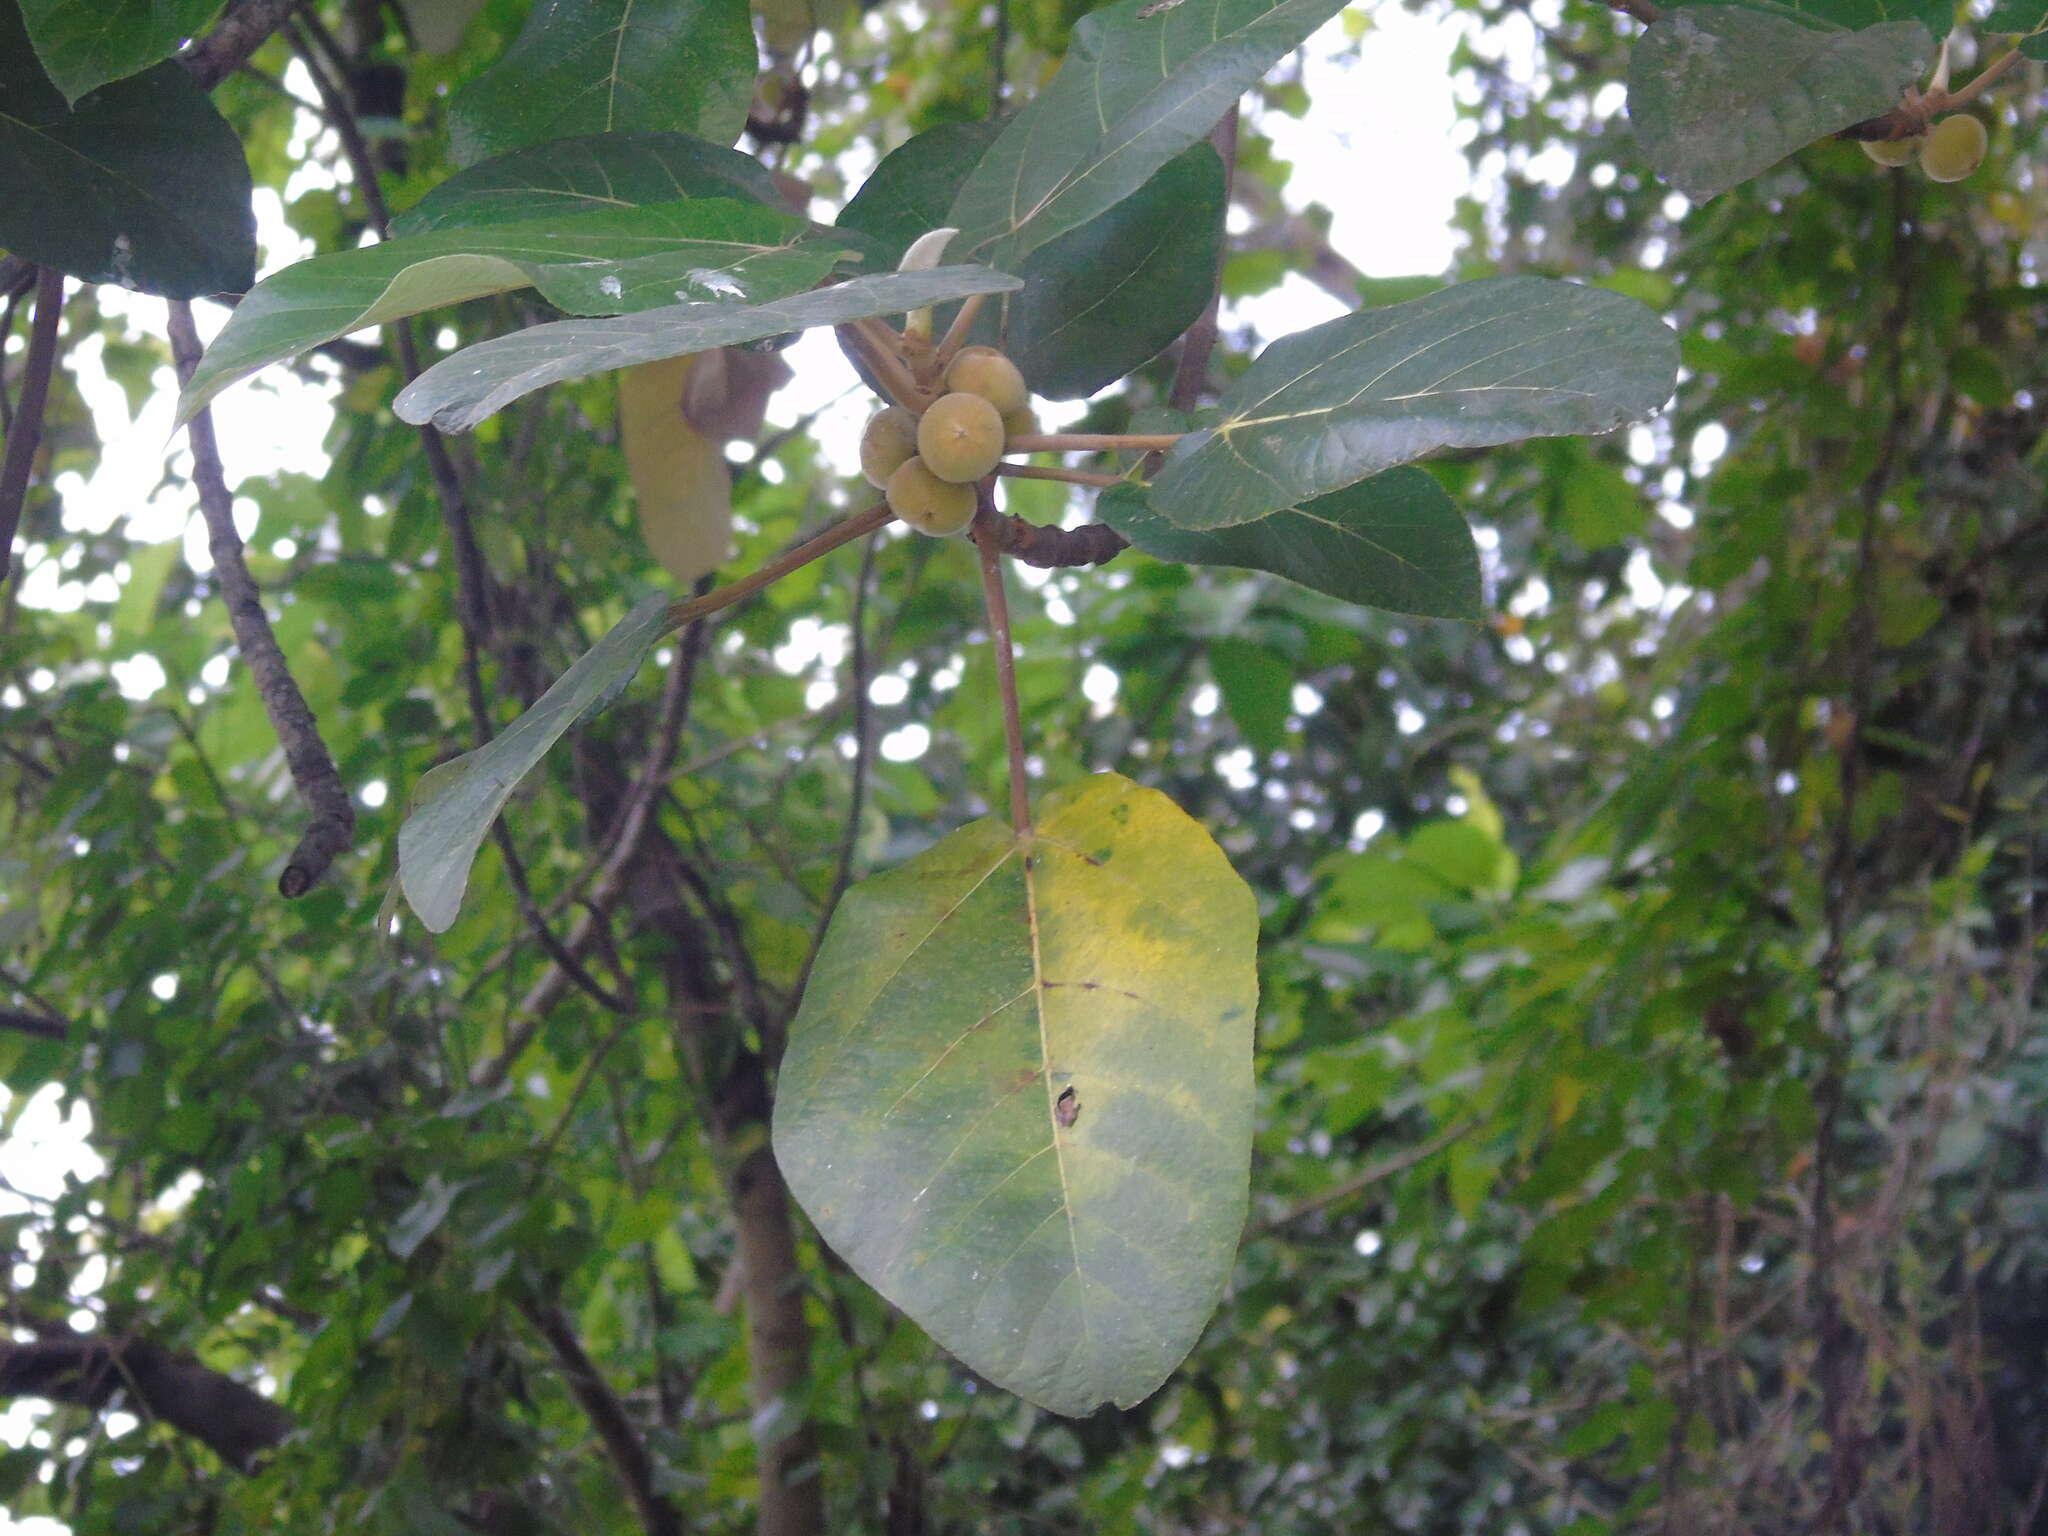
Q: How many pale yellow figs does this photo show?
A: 7